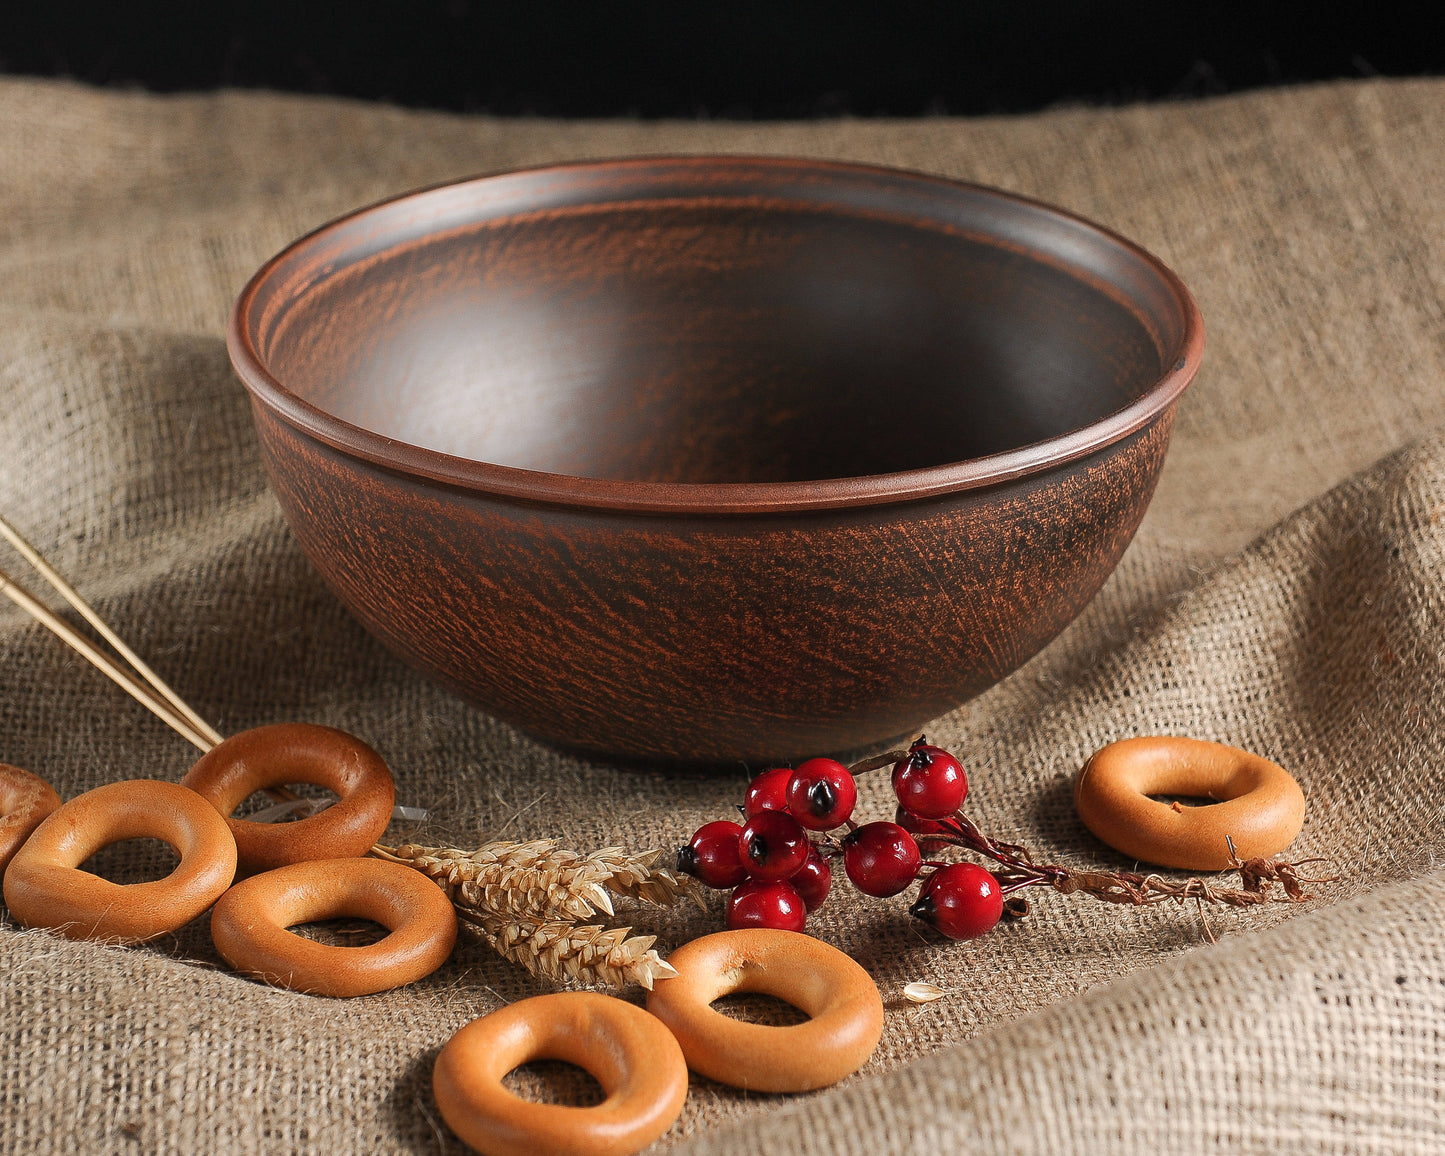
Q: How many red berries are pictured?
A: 10